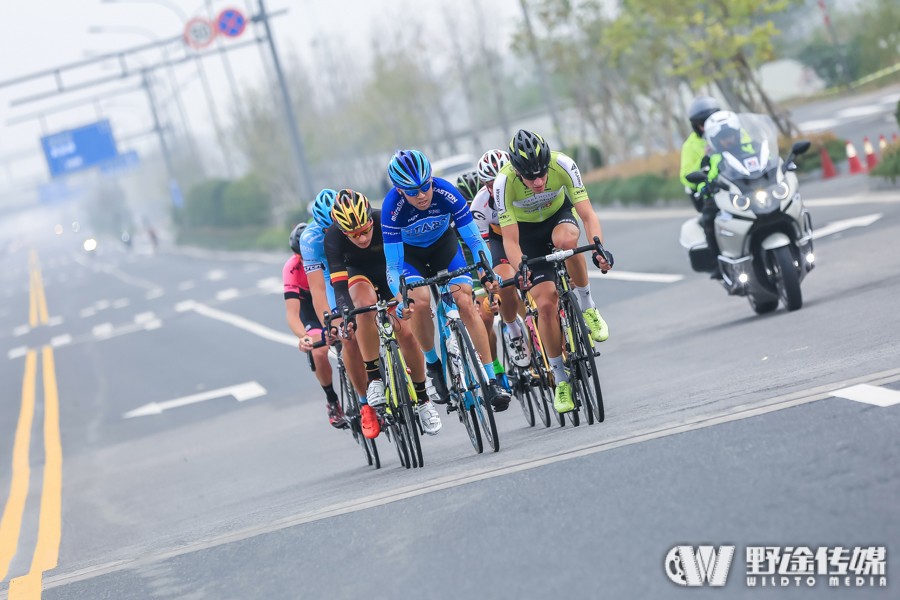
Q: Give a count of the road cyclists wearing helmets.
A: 7